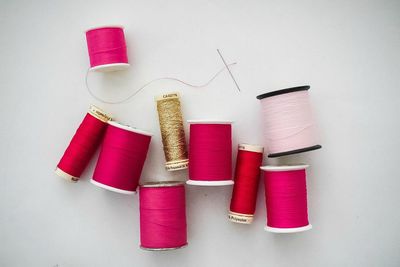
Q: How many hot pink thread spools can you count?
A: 5